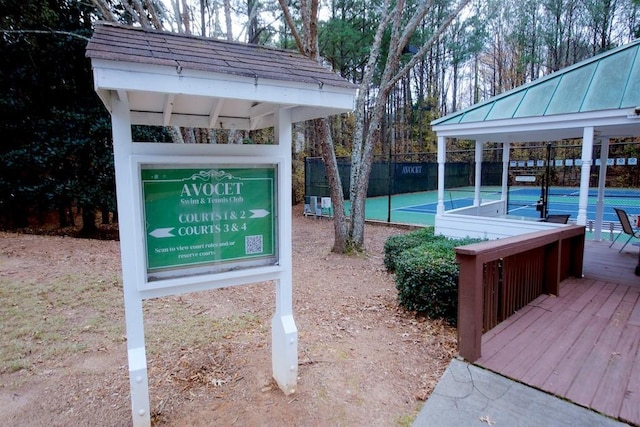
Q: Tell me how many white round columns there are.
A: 5